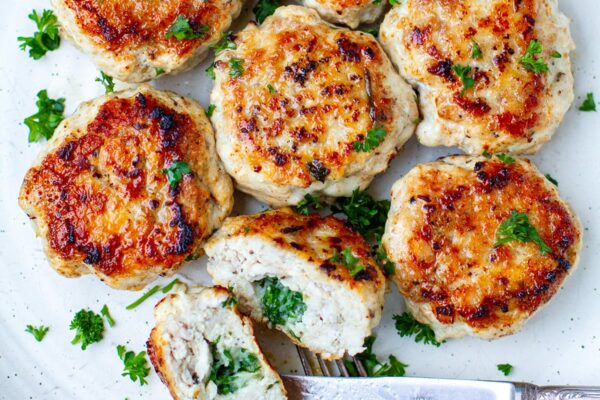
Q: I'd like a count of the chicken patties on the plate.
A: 7